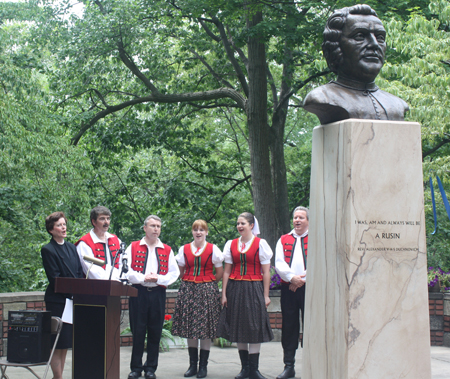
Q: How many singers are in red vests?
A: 5